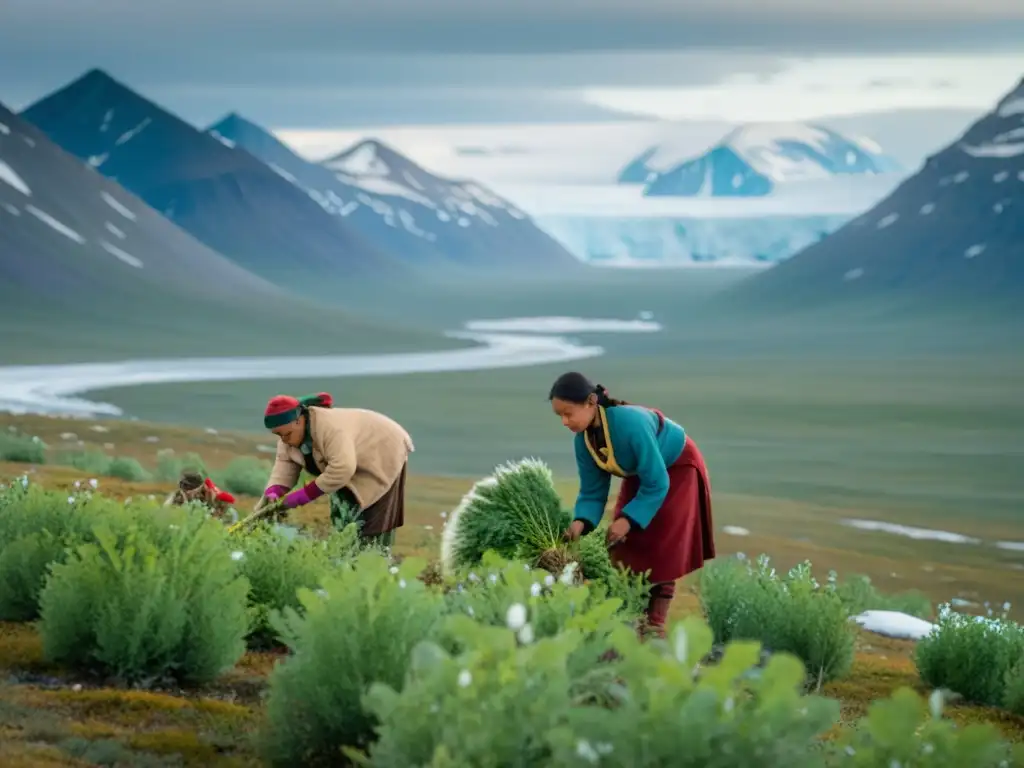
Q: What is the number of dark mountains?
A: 5